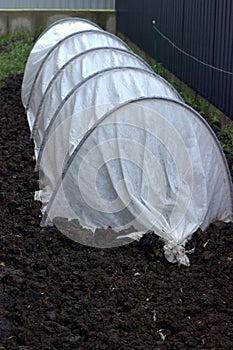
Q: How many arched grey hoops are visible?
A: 5